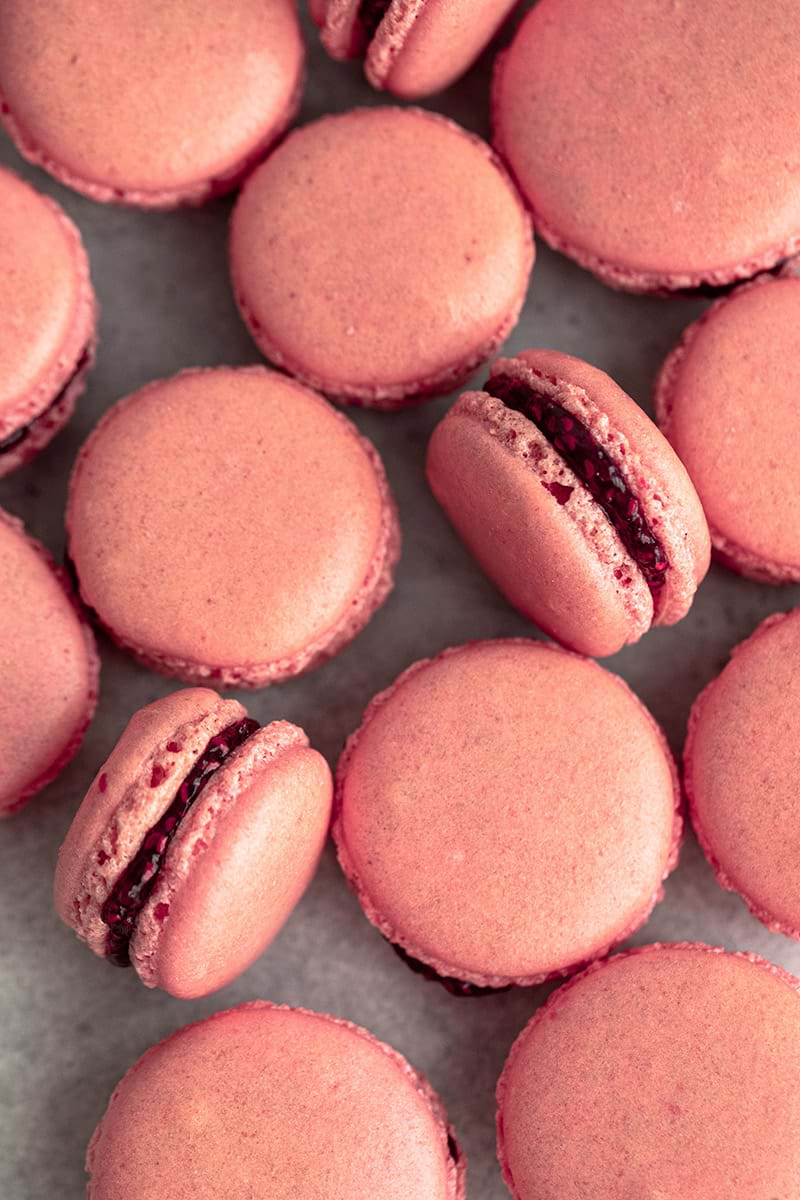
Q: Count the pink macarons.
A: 14